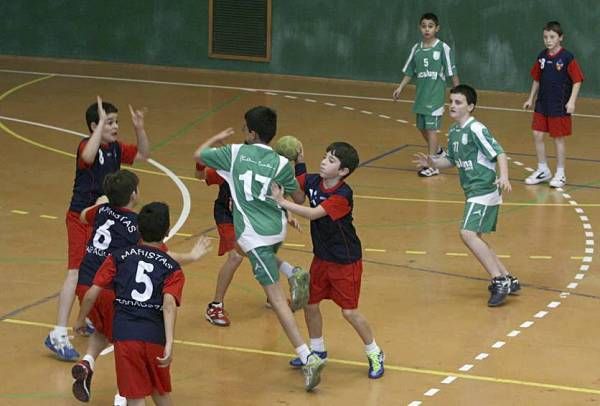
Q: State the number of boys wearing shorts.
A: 9